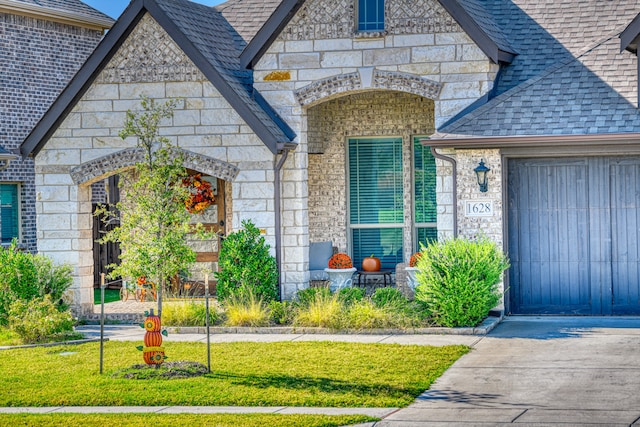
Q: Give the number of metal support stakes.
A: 2